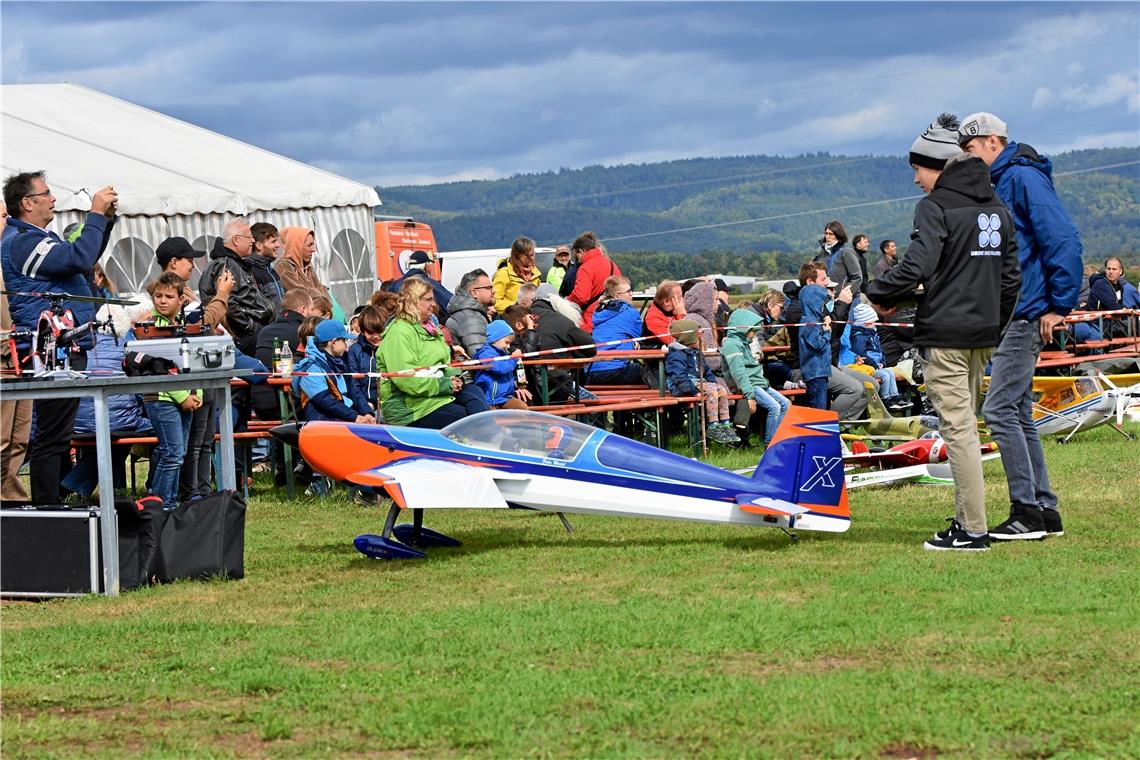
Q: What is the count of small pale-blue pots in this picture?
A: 0